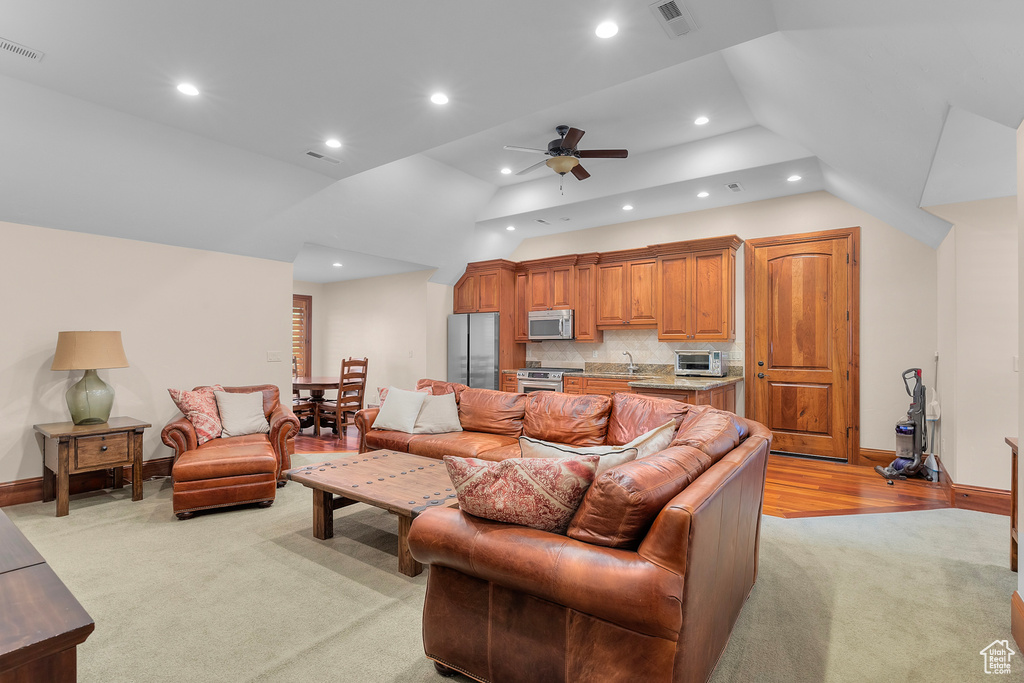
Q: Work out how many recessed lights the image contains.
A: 11